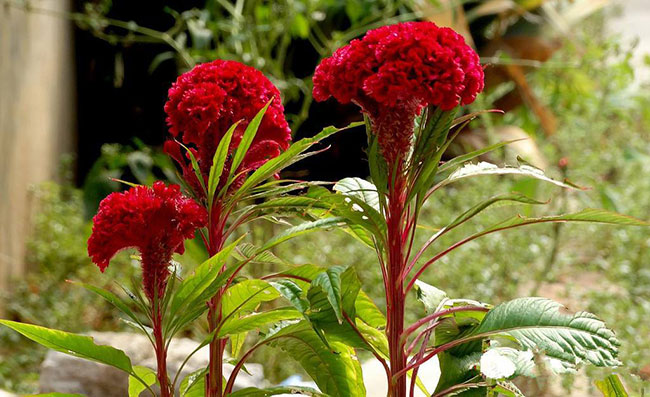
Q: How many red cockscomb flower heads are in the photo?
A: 3